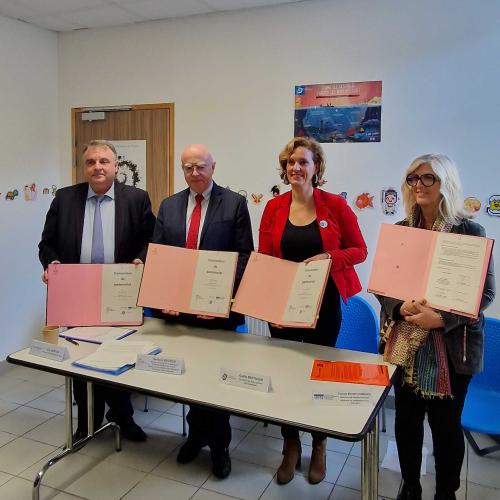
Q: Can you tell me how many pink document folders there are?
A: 4